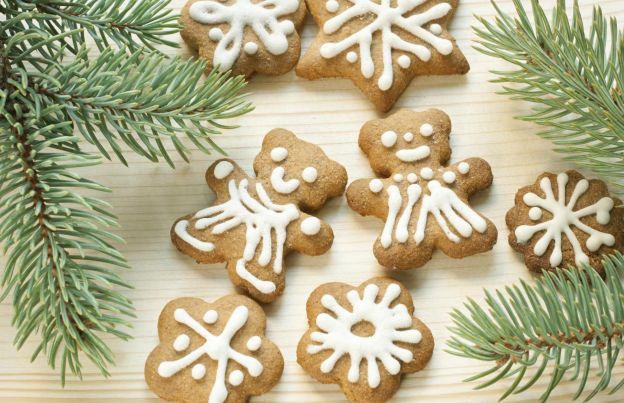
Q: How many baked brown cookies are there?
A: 7